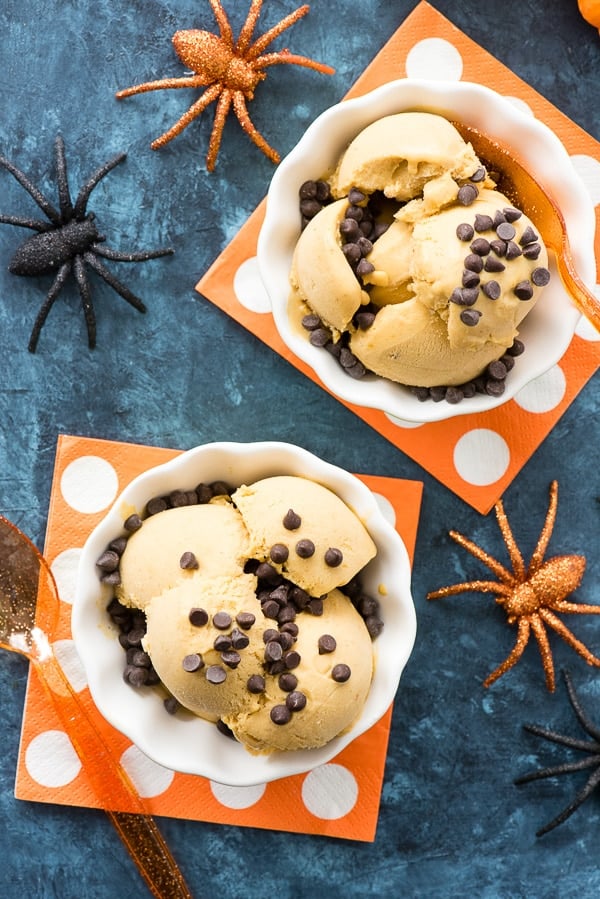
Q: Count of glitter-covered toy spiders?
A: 4